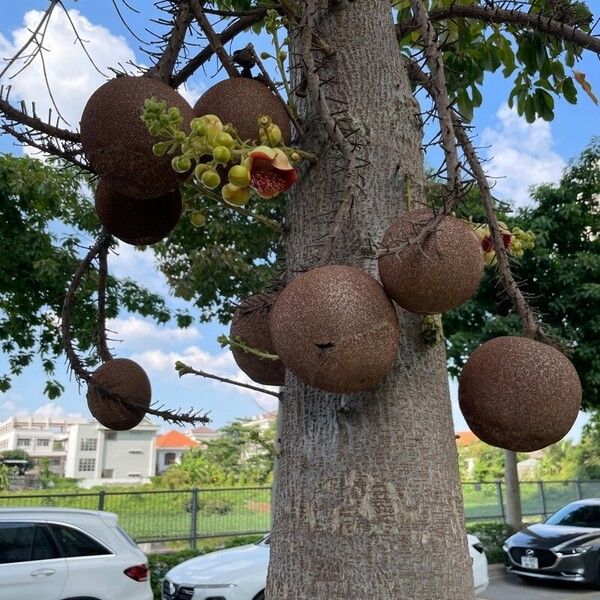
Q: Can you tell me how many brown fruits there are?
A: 8